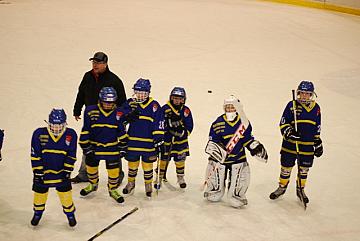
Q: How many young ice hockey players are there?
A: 6